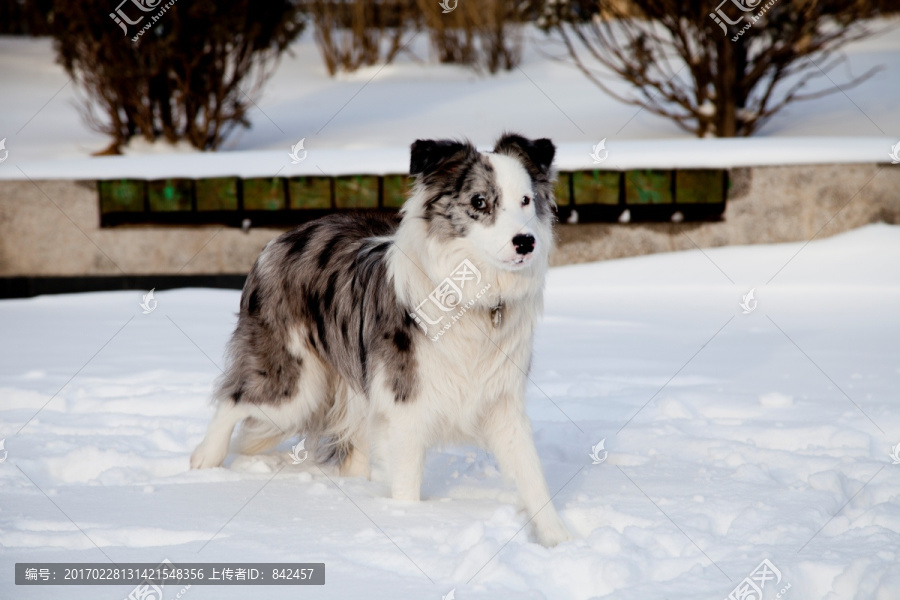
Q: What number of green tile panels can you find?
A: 11